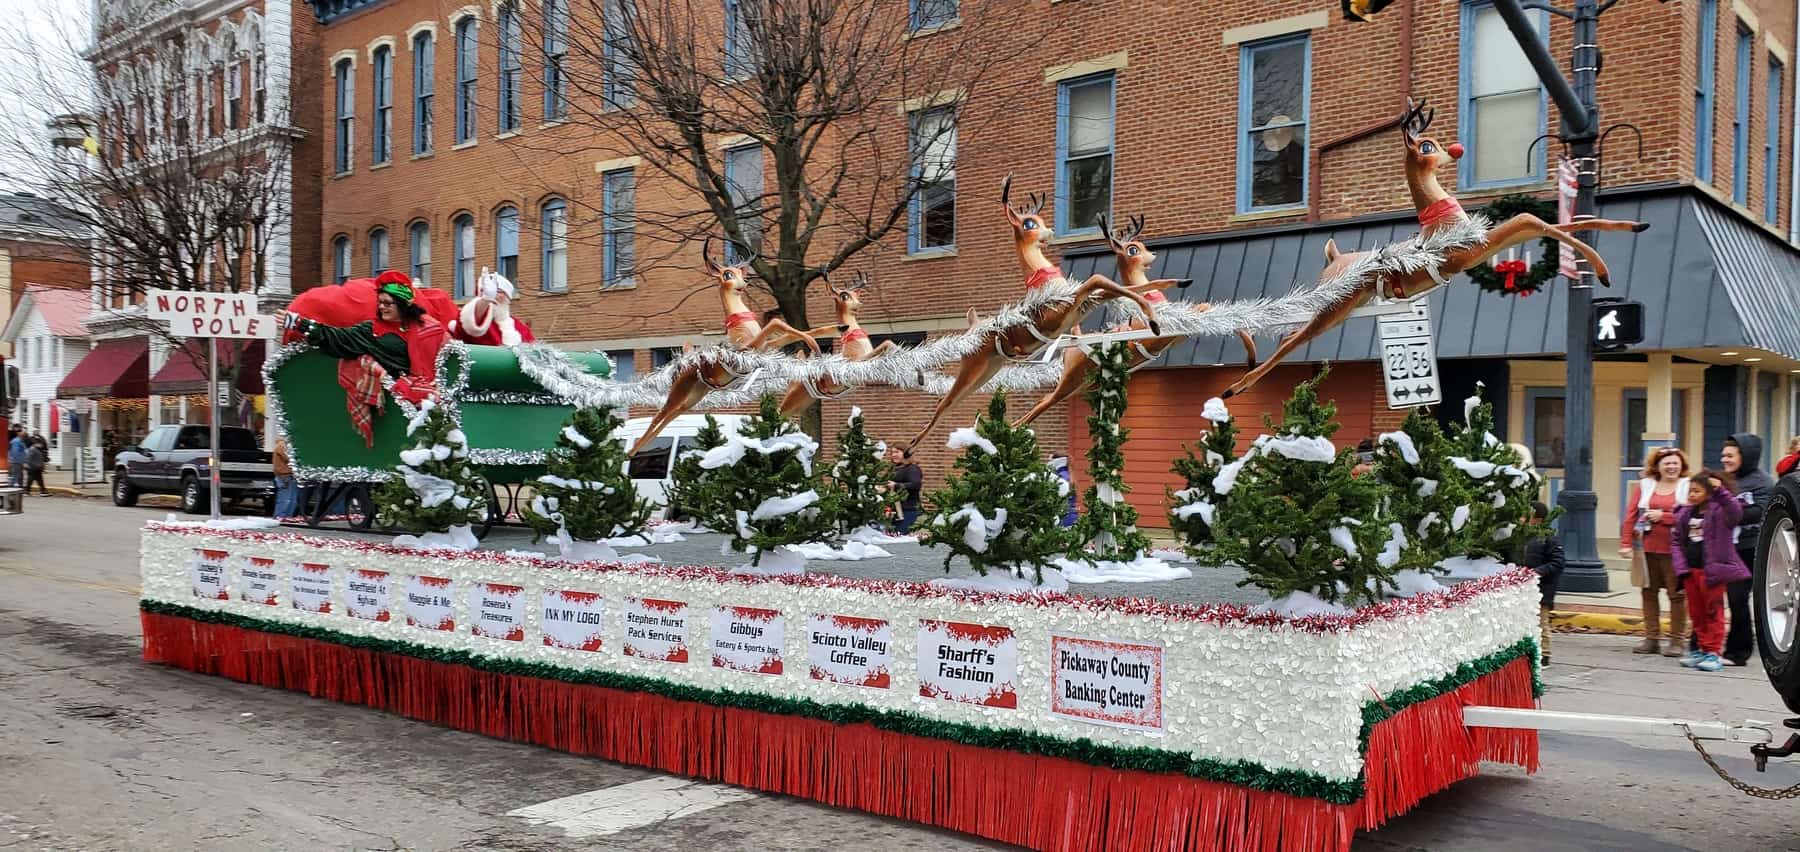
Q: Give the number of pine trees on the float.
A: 10